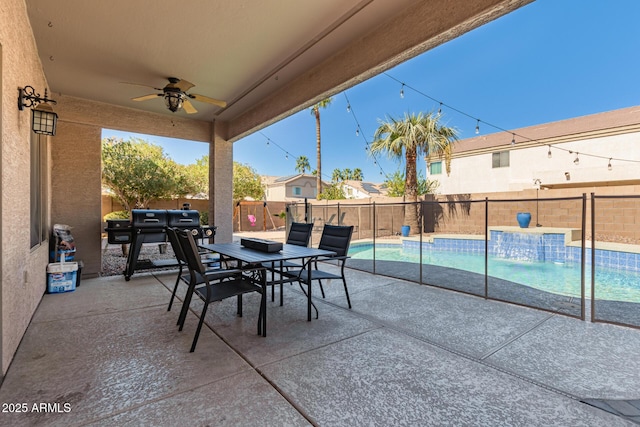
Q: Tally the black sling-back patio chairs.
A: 4